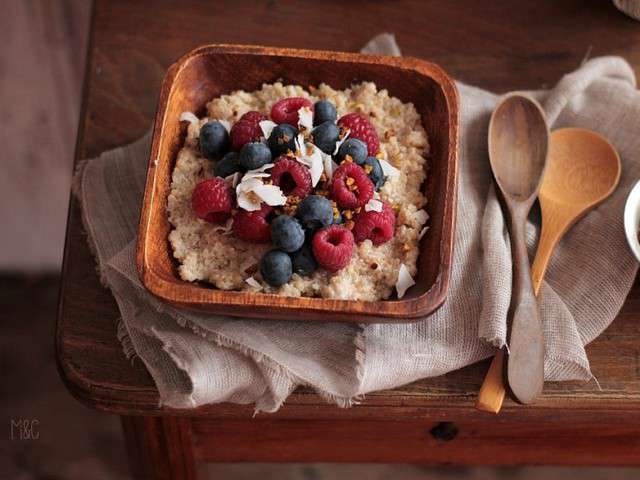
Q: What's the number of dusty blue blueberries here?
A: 12